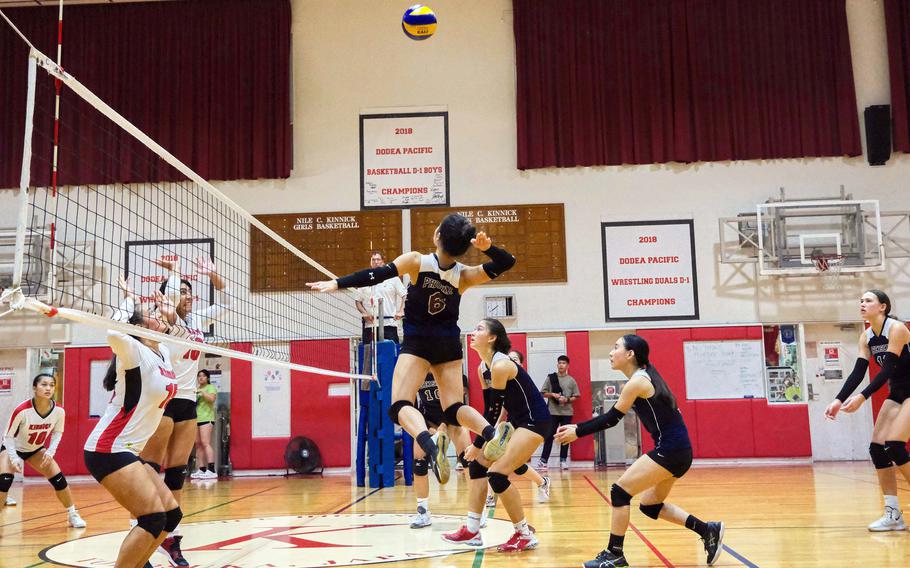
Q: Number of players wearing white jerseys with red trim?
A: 3